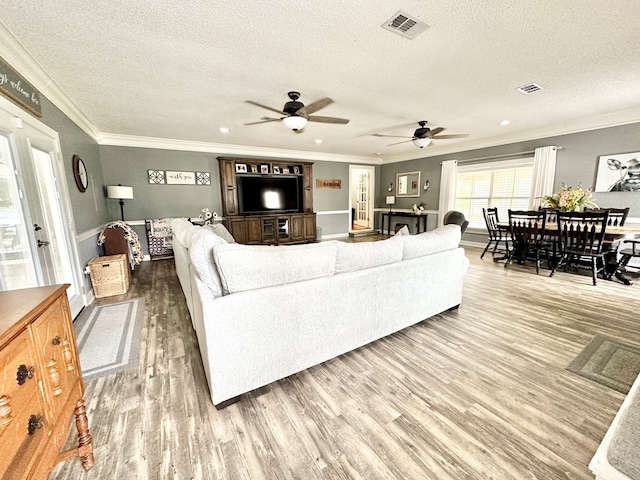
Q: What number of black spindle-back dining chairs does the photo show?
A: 6